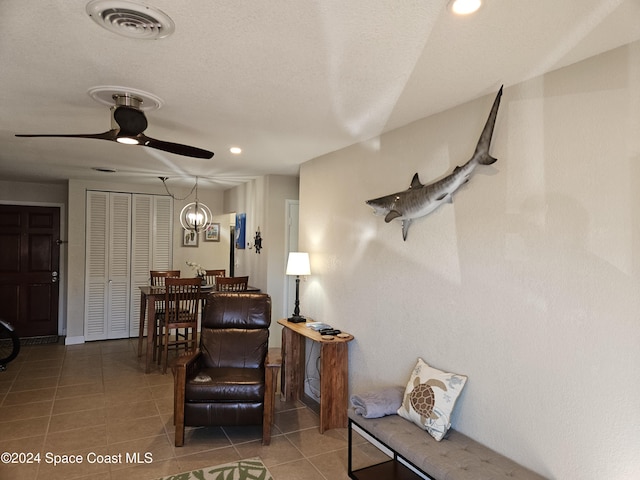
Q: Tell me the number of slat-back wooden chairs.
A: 4